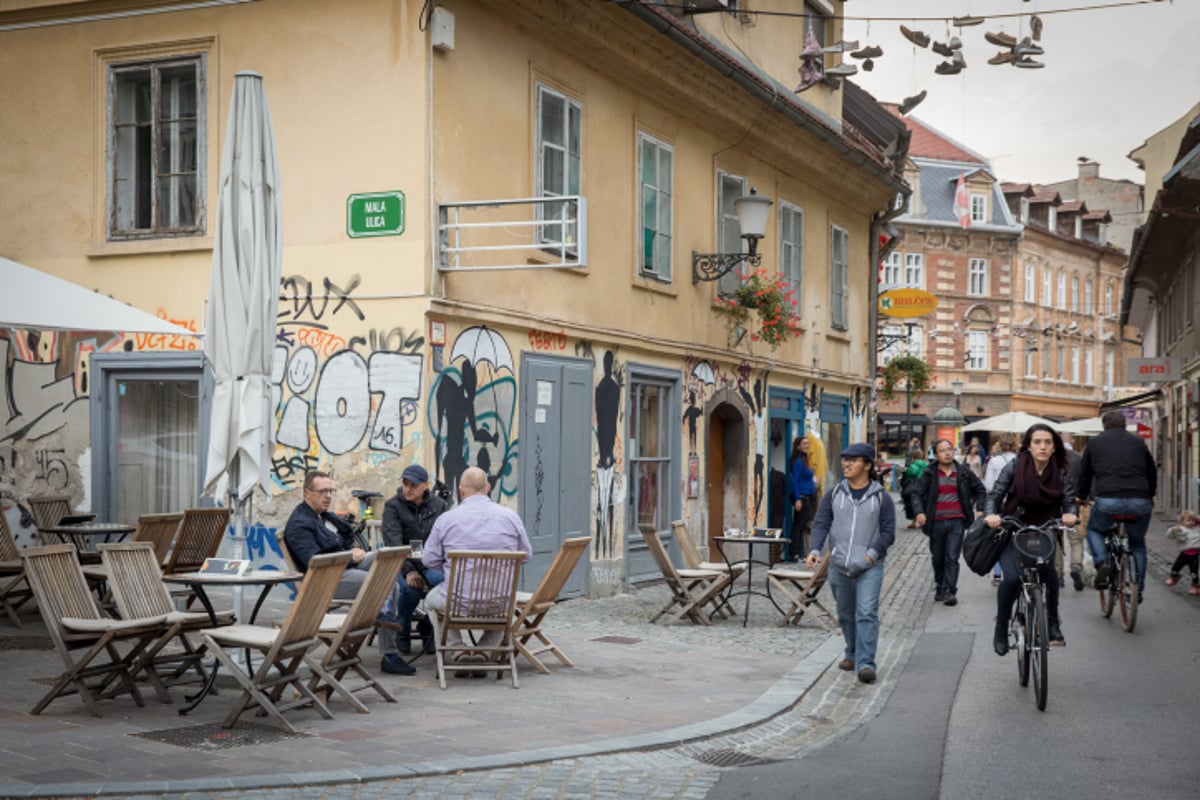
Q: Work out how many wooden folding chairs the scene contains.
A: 15